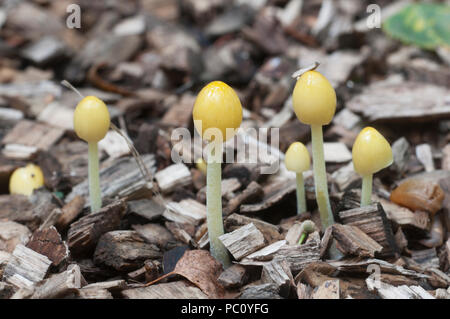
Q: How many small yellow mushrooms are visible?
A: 6